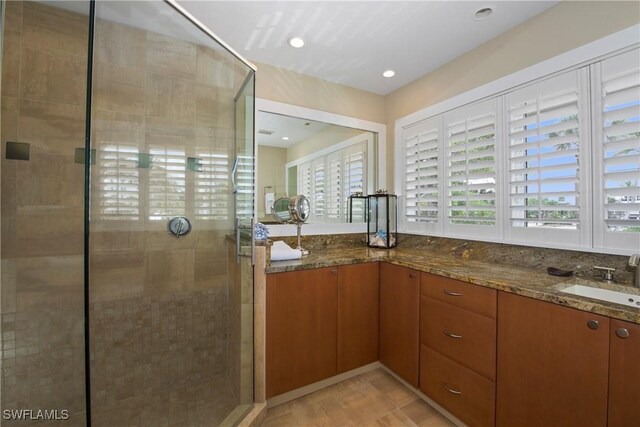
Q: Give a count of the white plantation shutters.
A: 4